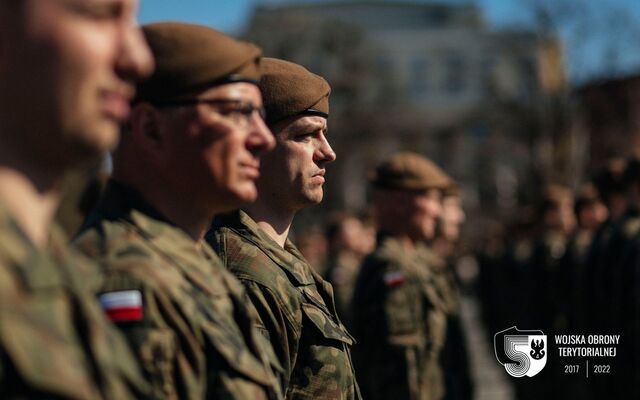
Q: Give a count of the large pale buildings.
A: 1